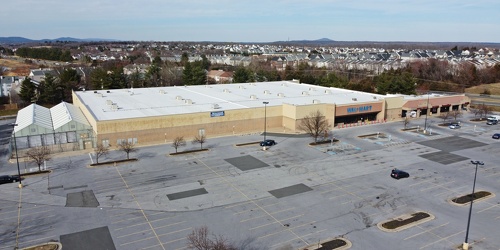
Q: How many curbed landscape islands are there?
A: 13